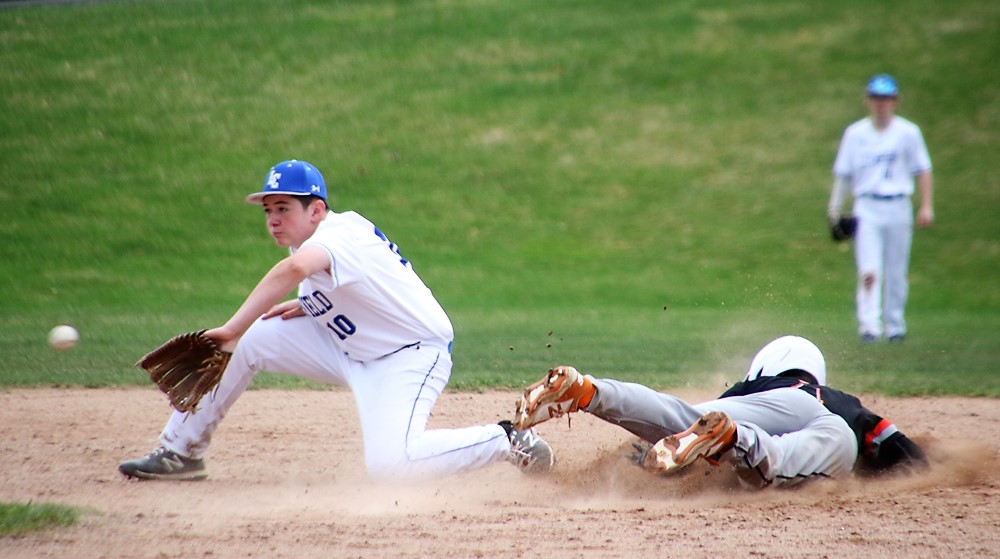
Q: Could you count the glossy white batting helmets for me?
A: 1